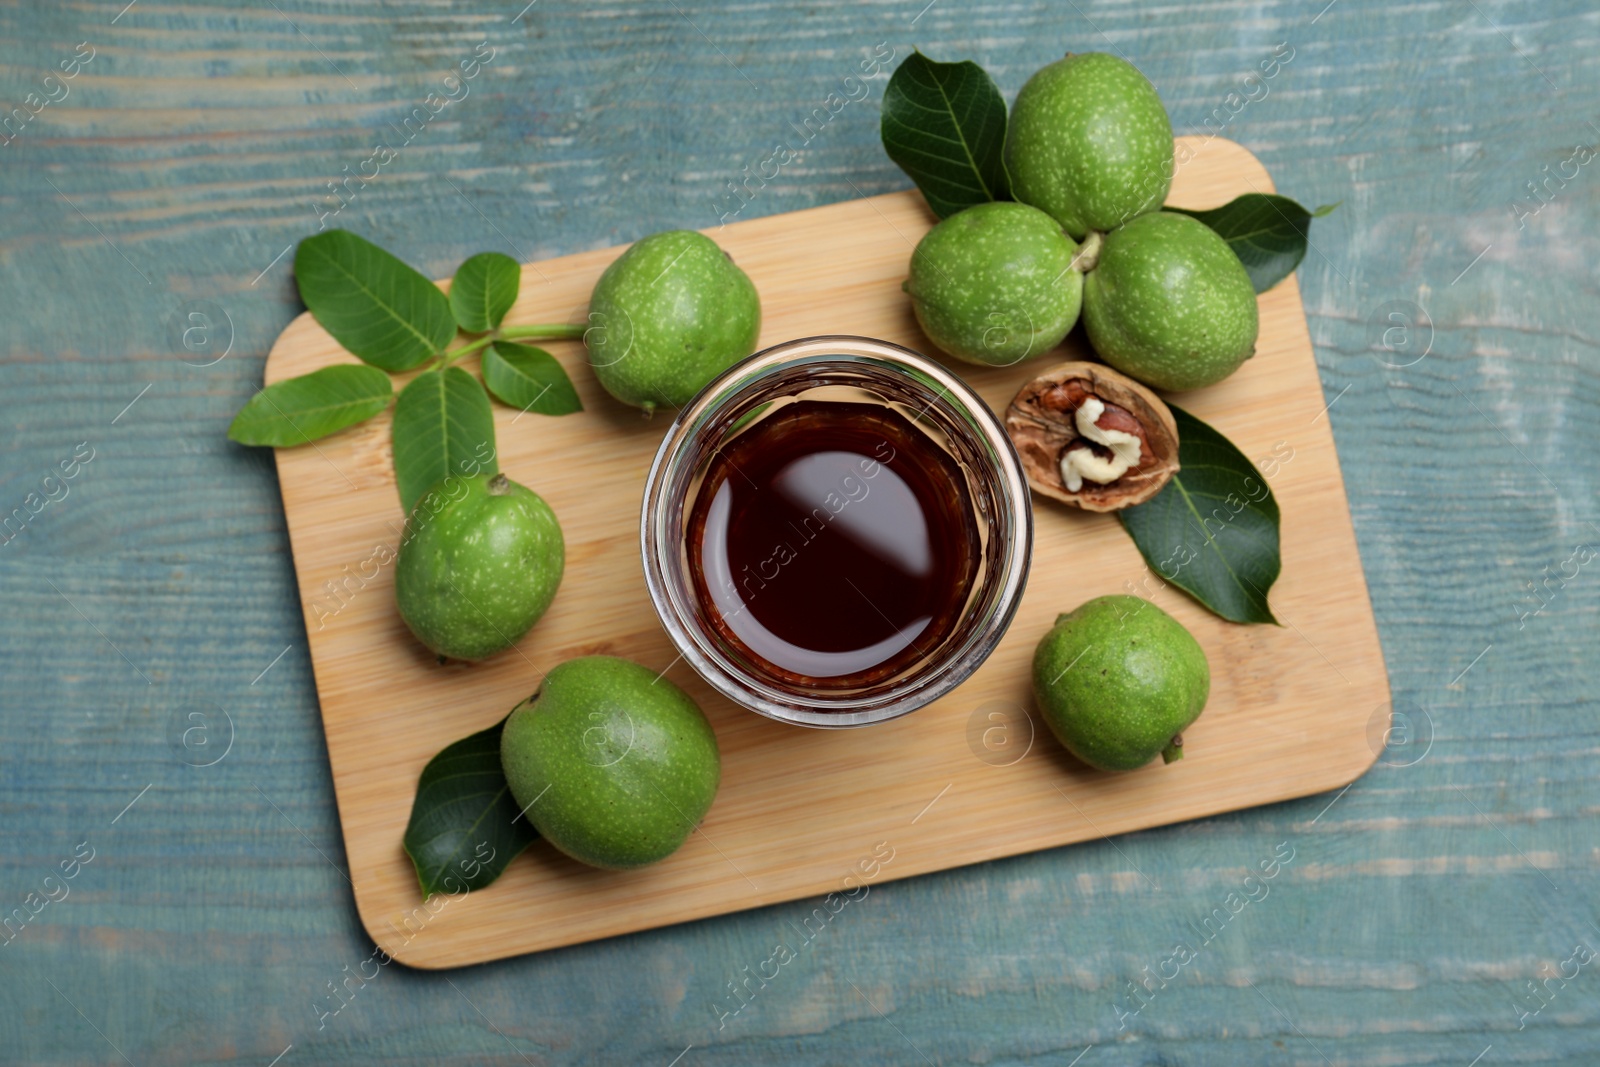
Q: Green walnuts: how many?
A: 7